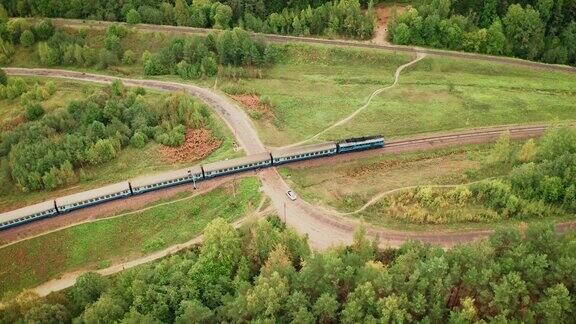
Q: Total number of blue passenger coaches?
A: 5